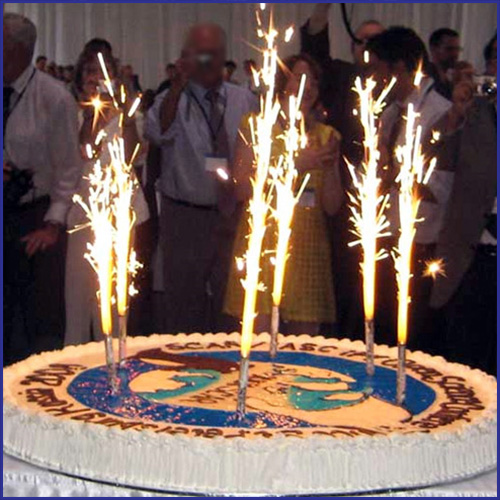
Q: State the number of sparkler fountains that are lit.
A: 6